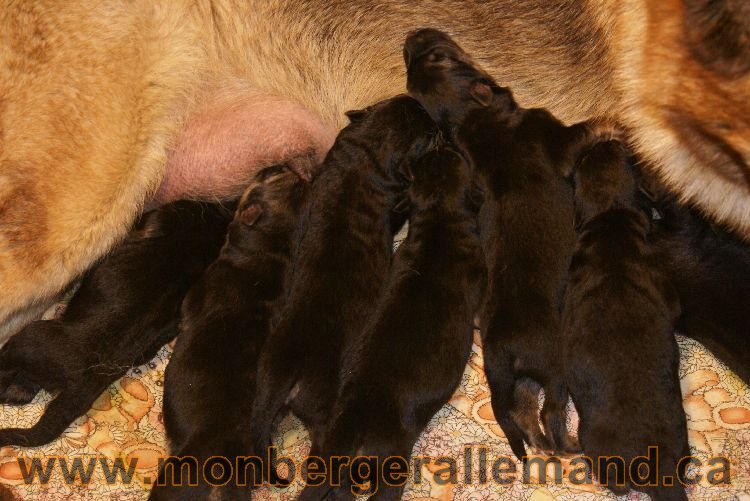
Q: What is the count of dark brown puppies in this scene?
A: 7